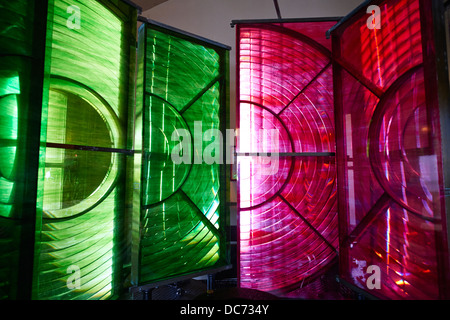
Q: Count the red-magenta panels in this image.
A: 2